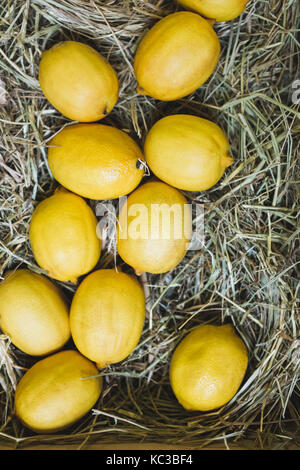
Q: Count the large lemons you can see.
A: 11